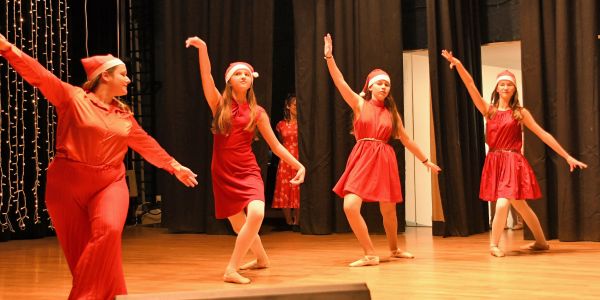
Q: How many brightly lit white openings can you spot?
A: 2